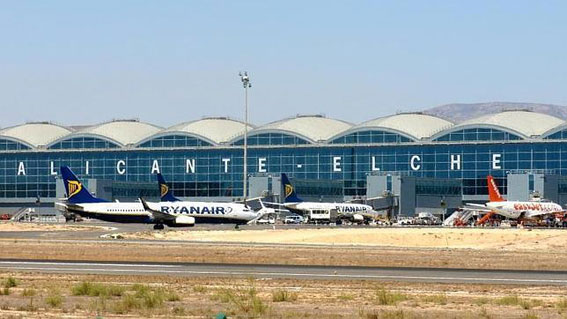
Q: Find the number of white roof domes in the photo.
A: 6